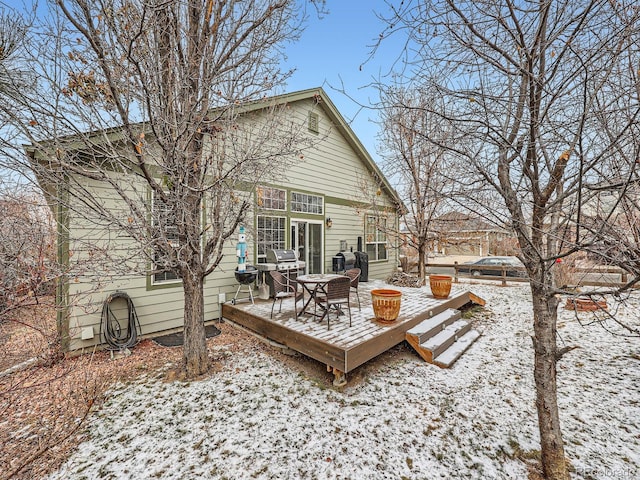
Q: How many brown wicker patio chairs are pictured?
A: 3